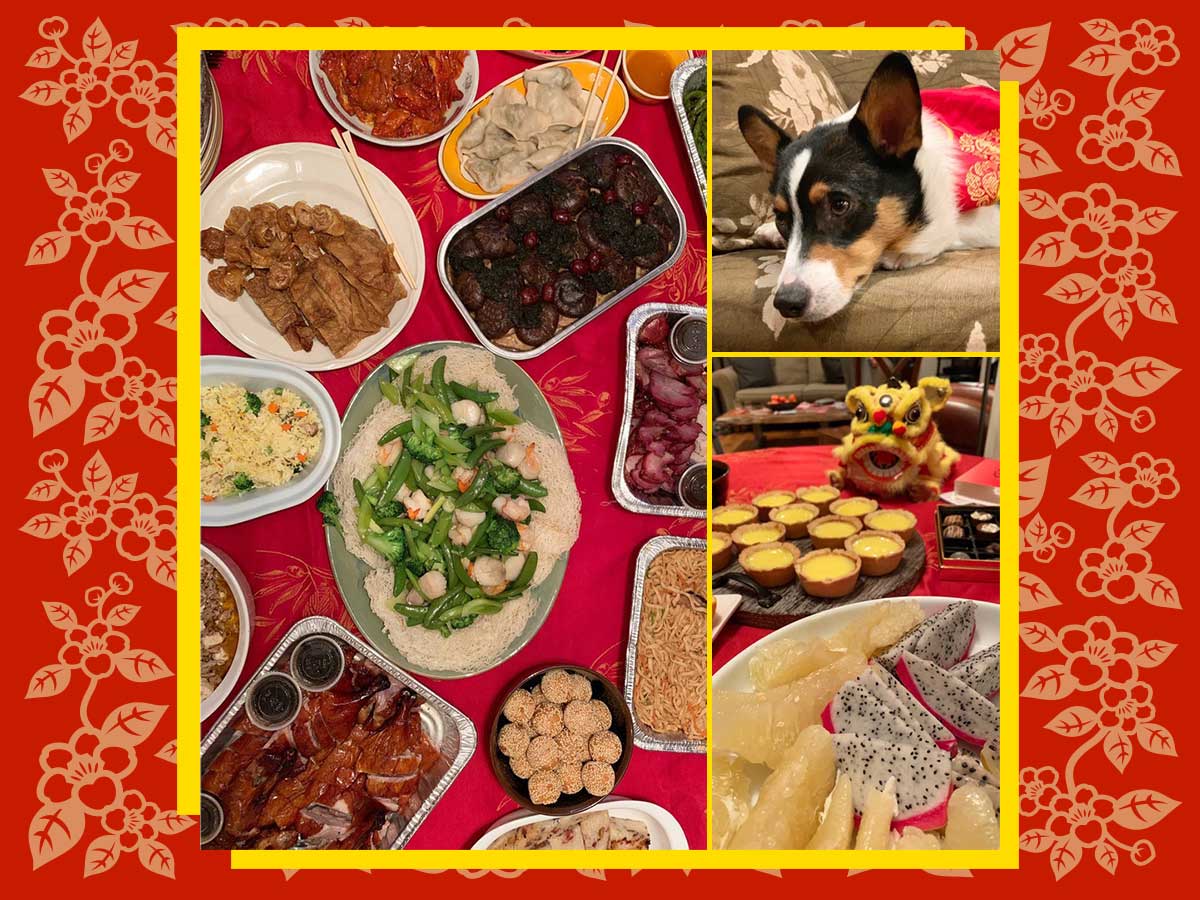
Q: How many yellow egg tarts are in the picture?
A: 12